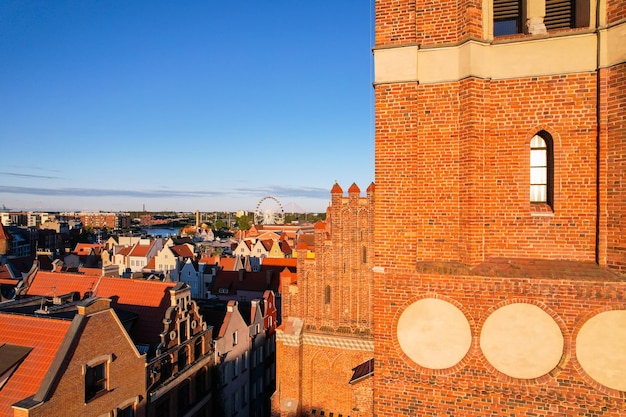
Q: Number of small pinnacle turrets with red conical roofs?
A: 6